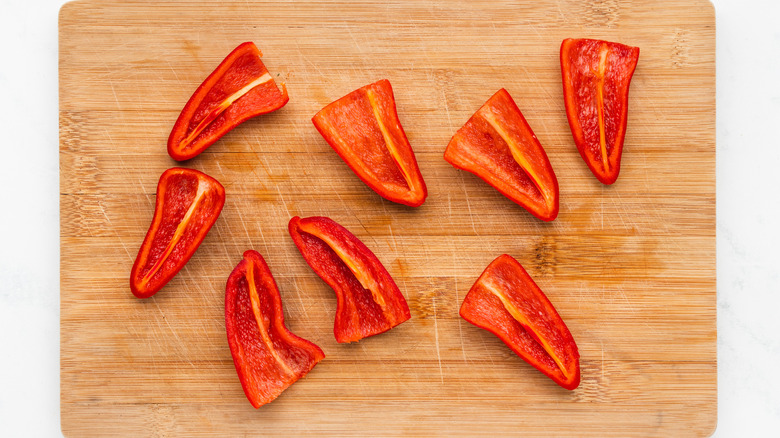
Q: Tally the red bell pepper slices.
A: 8